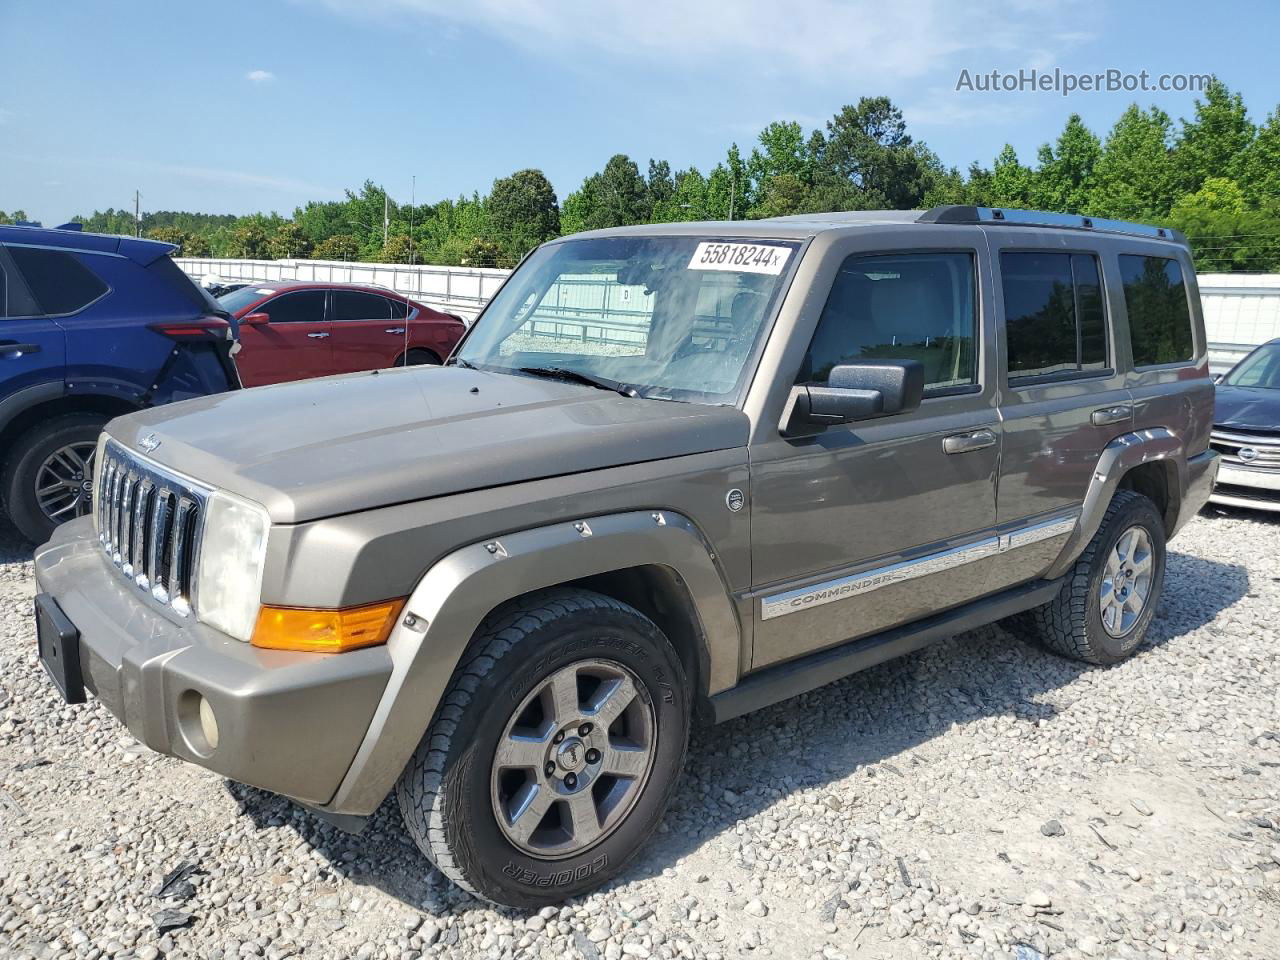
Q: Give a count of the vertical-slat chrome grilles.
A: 1